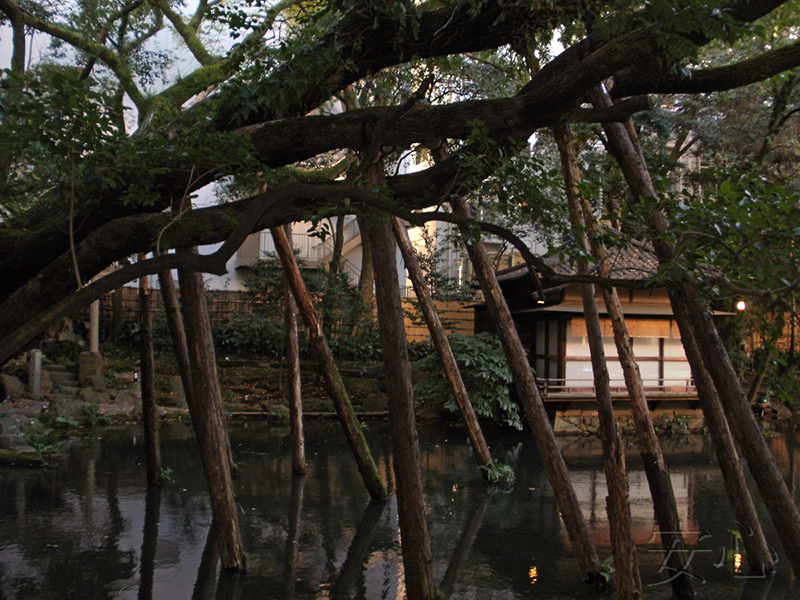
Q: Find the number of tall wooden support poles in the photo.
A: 12